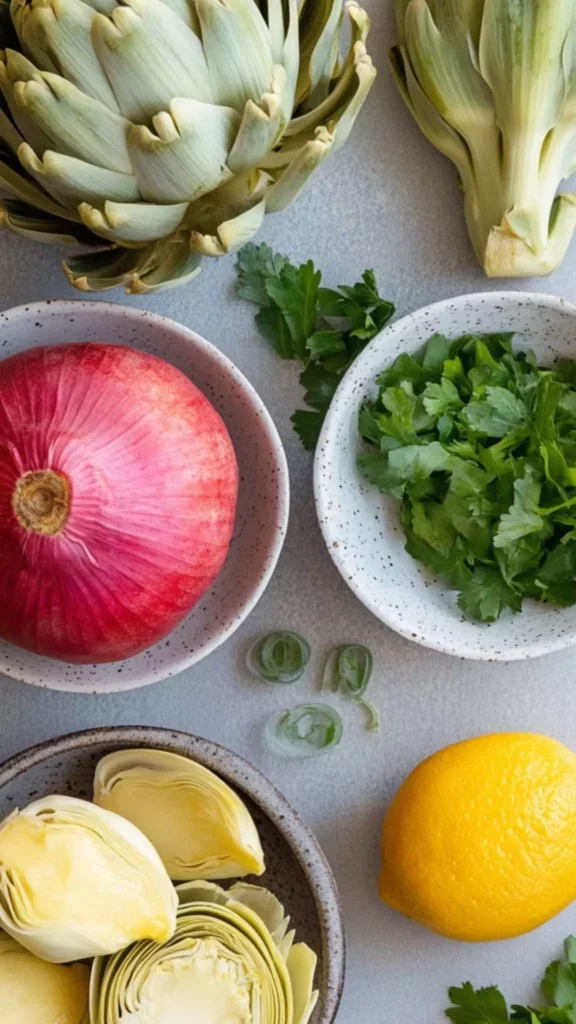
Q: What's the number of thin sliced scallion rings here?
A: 3